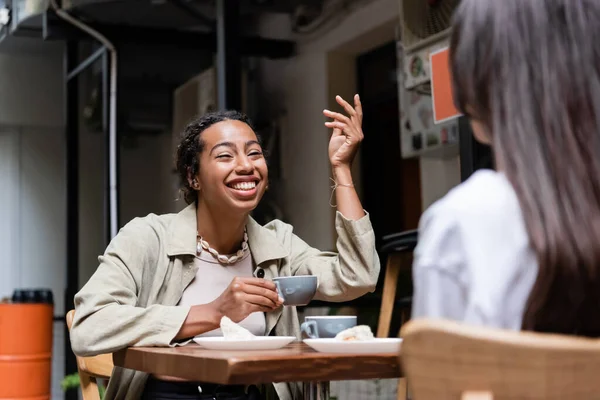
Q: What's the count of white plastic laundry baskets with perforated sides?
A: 0